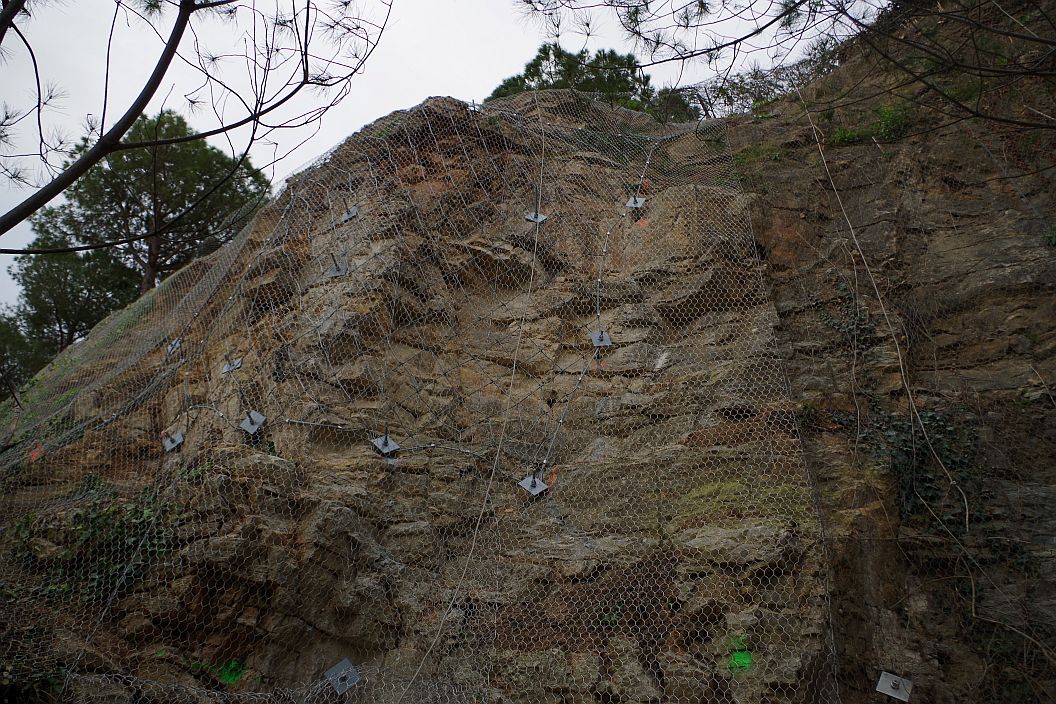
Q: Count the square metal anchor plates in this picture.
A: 13